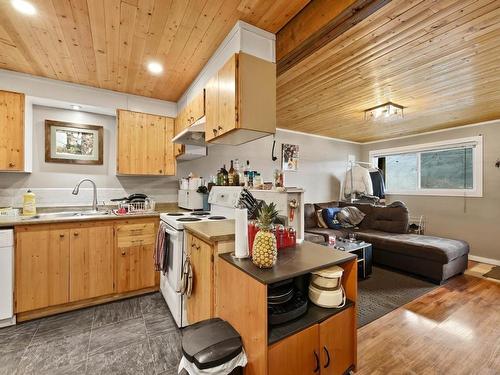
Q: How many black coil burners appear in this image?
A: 4